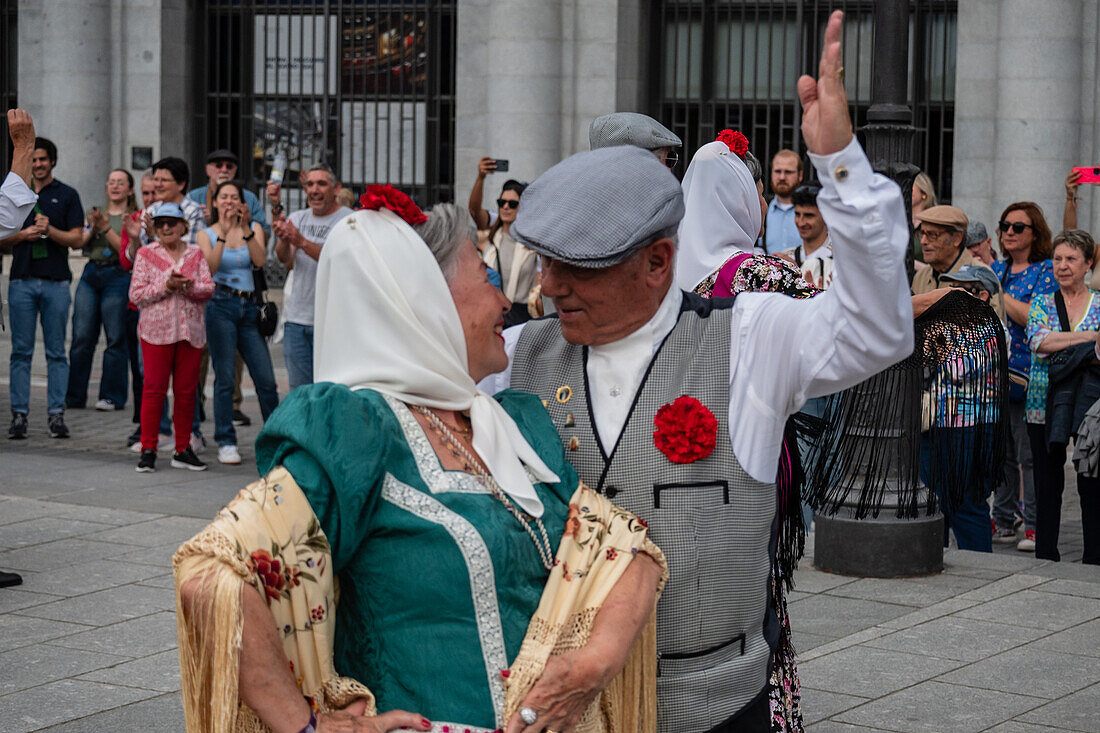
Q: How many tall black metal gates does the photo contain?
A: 2